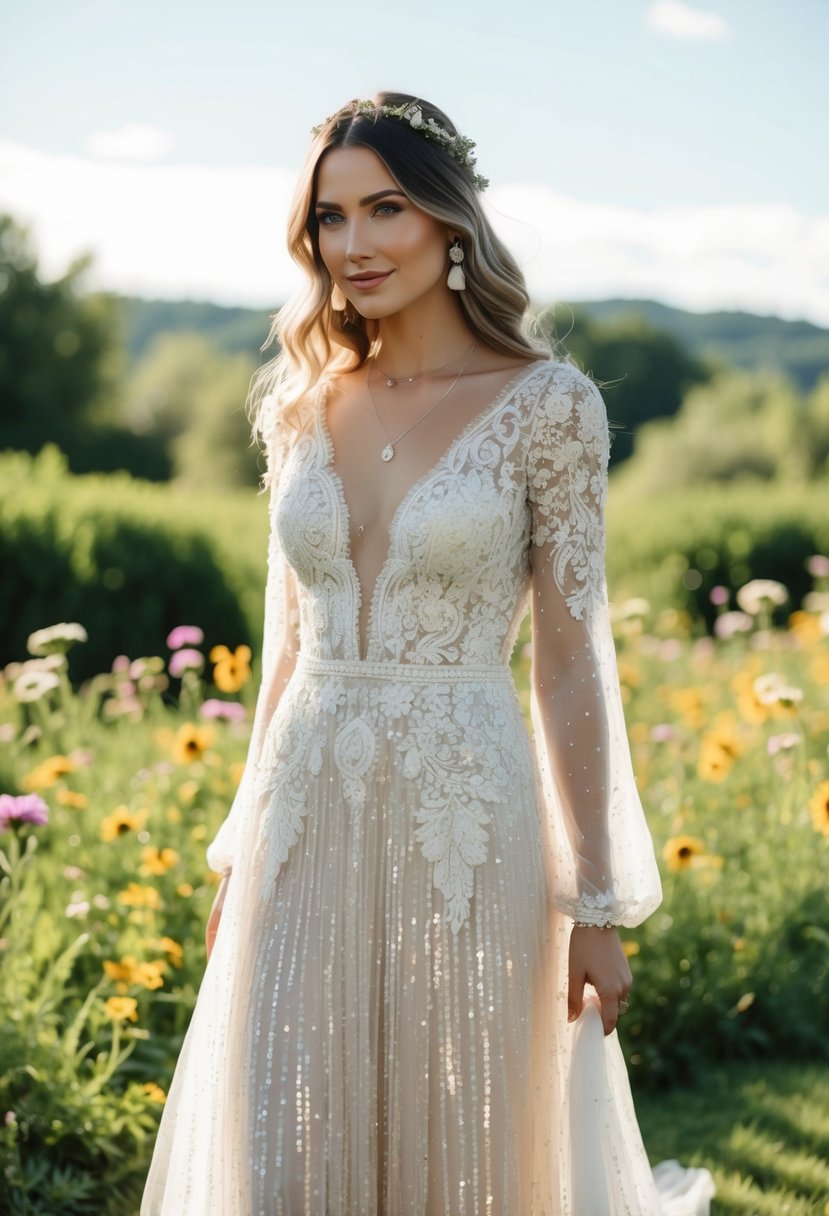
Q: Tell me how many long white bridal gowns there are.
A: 1